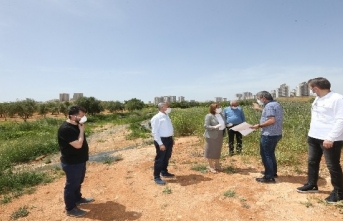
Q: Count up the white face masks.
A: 6